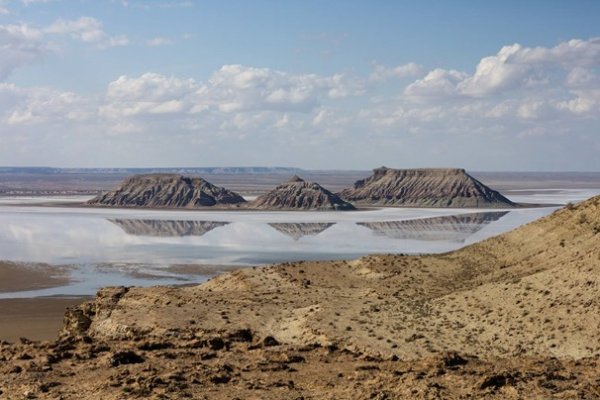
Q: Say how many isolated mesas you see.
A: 3